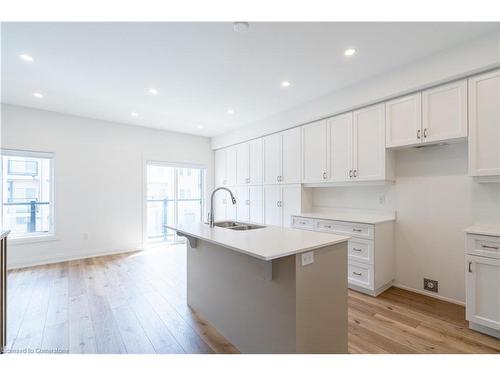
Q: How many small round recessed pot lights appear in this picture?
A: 8